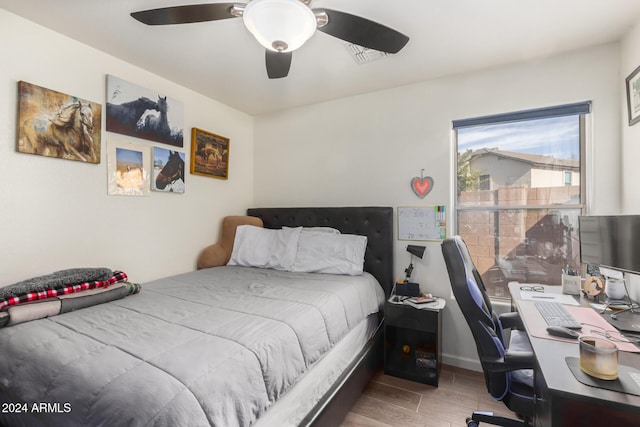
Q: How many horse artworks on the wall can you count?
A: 4